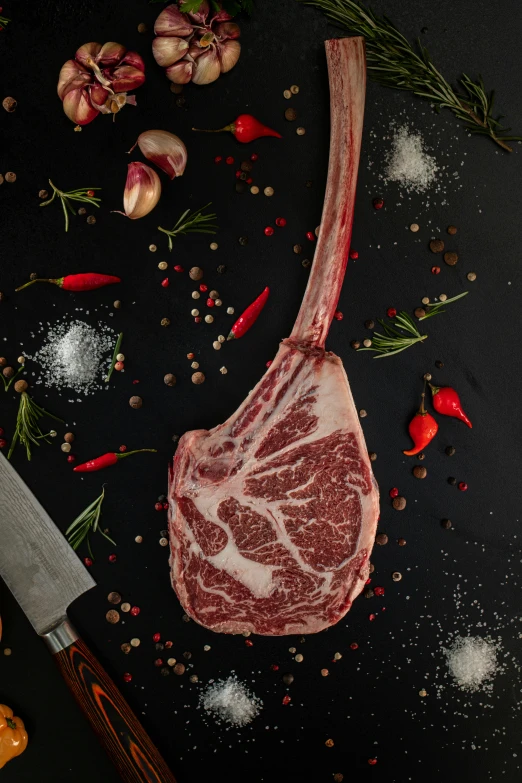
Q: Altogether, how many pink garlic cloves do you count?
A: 2